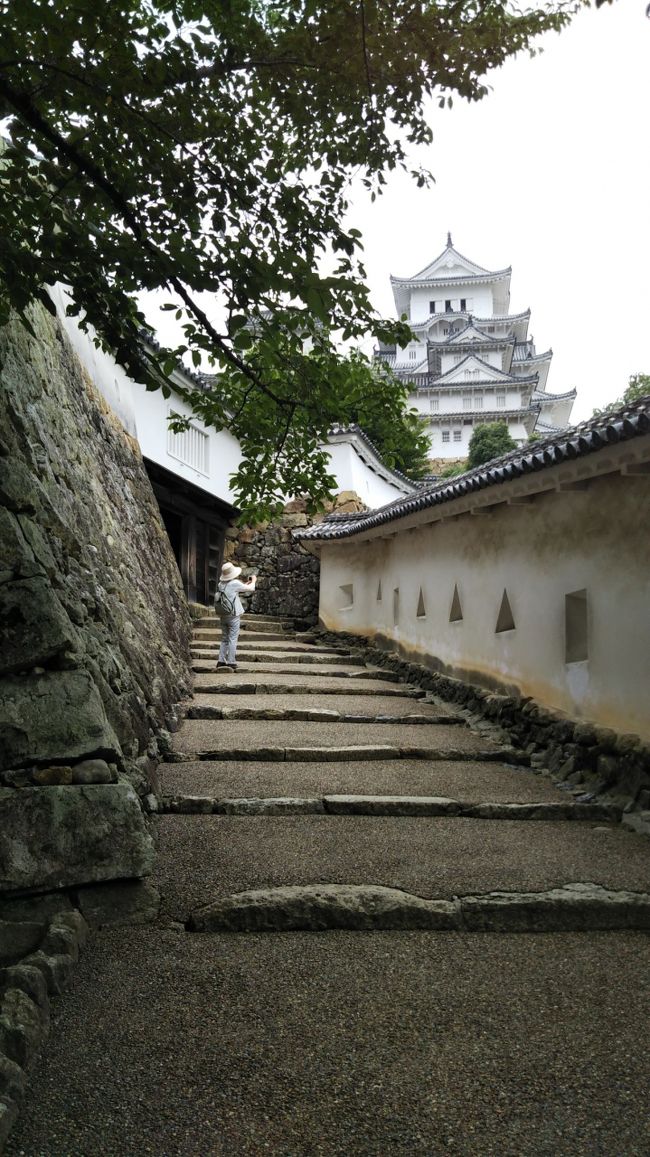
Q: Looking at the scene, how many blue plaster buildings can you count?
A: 0